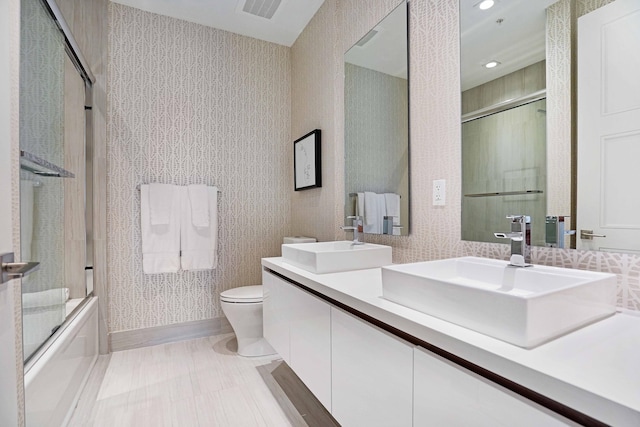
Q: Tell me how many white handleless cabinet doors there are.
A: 4